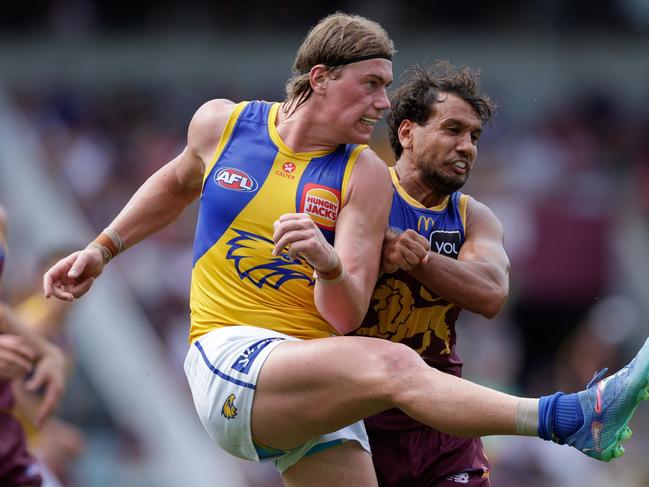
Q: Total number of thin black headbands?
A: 1